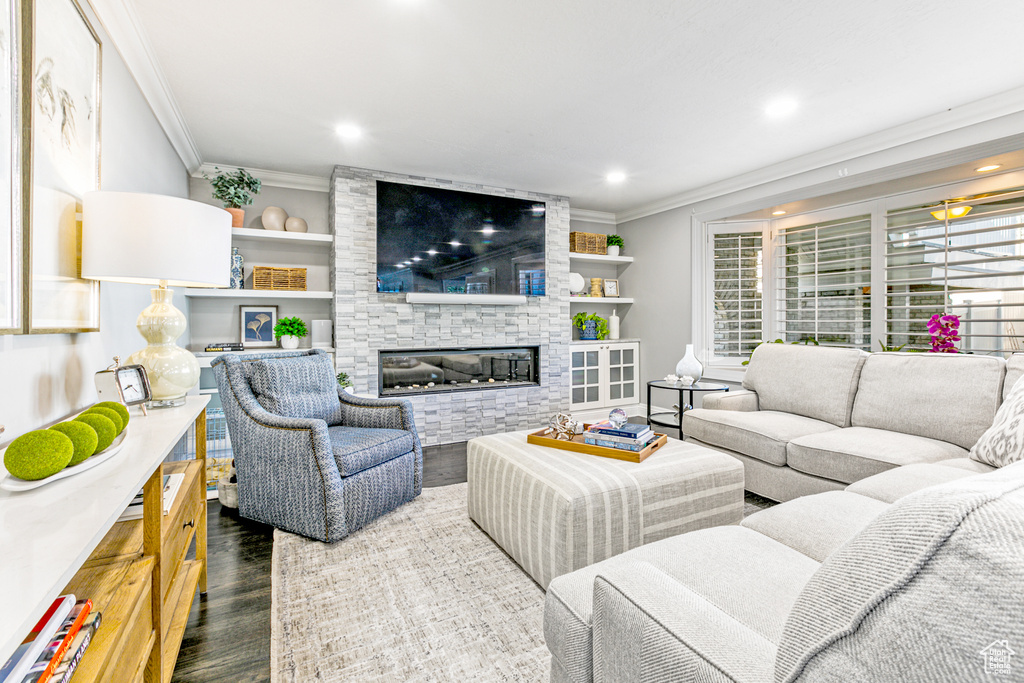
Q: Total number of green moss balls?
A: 5